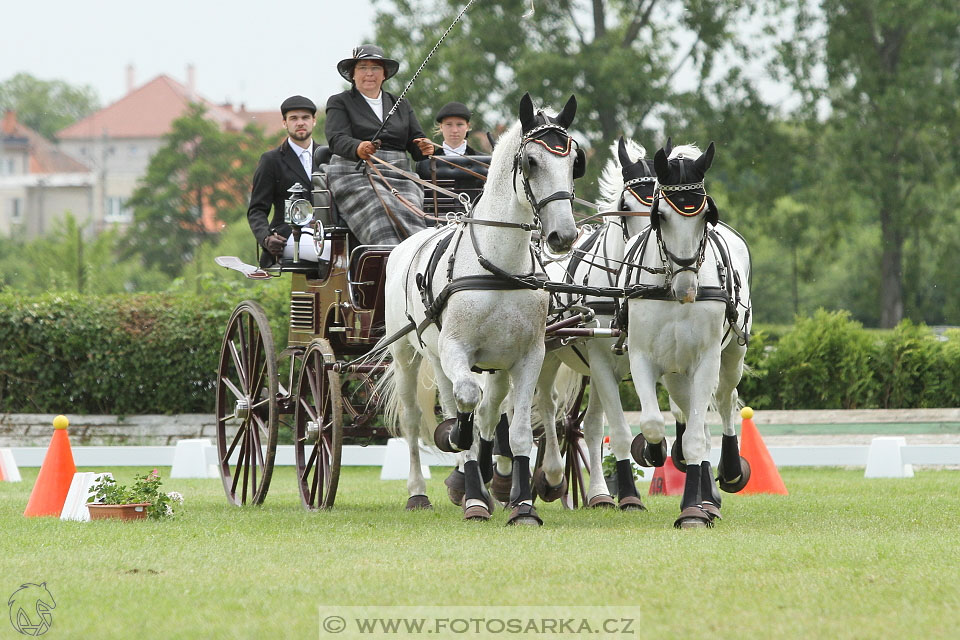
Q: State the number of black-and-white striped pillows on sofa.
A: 0